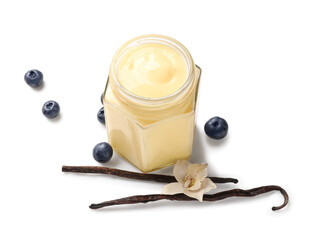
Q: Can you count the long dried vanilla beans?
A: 2